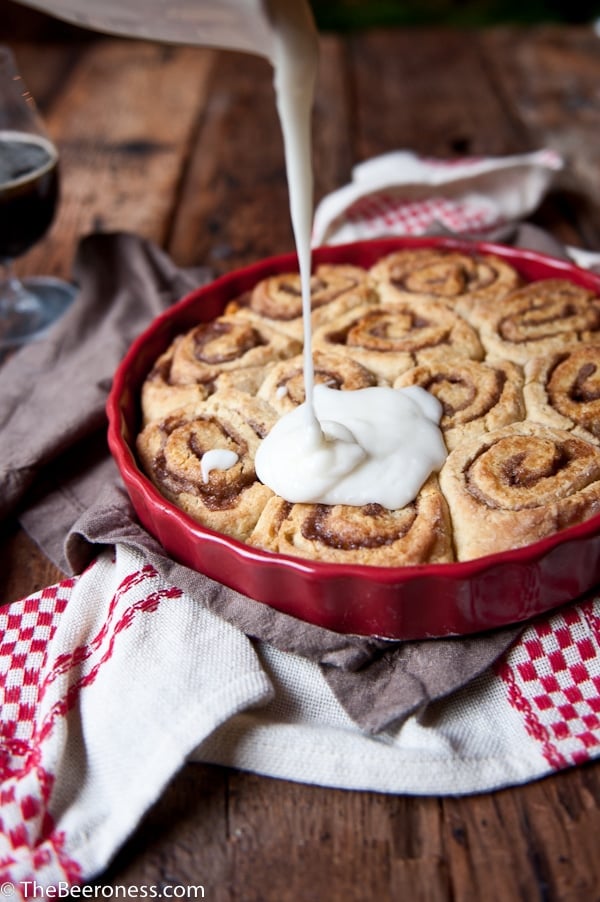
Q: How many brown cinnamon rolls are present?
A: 11